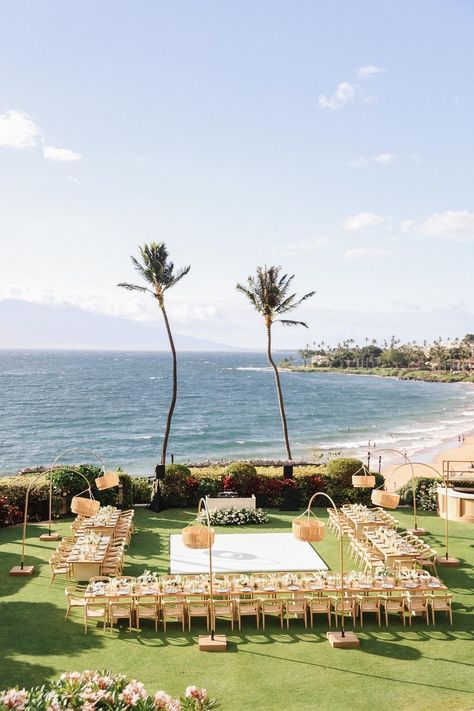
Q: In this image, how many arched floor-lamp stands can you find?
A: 6